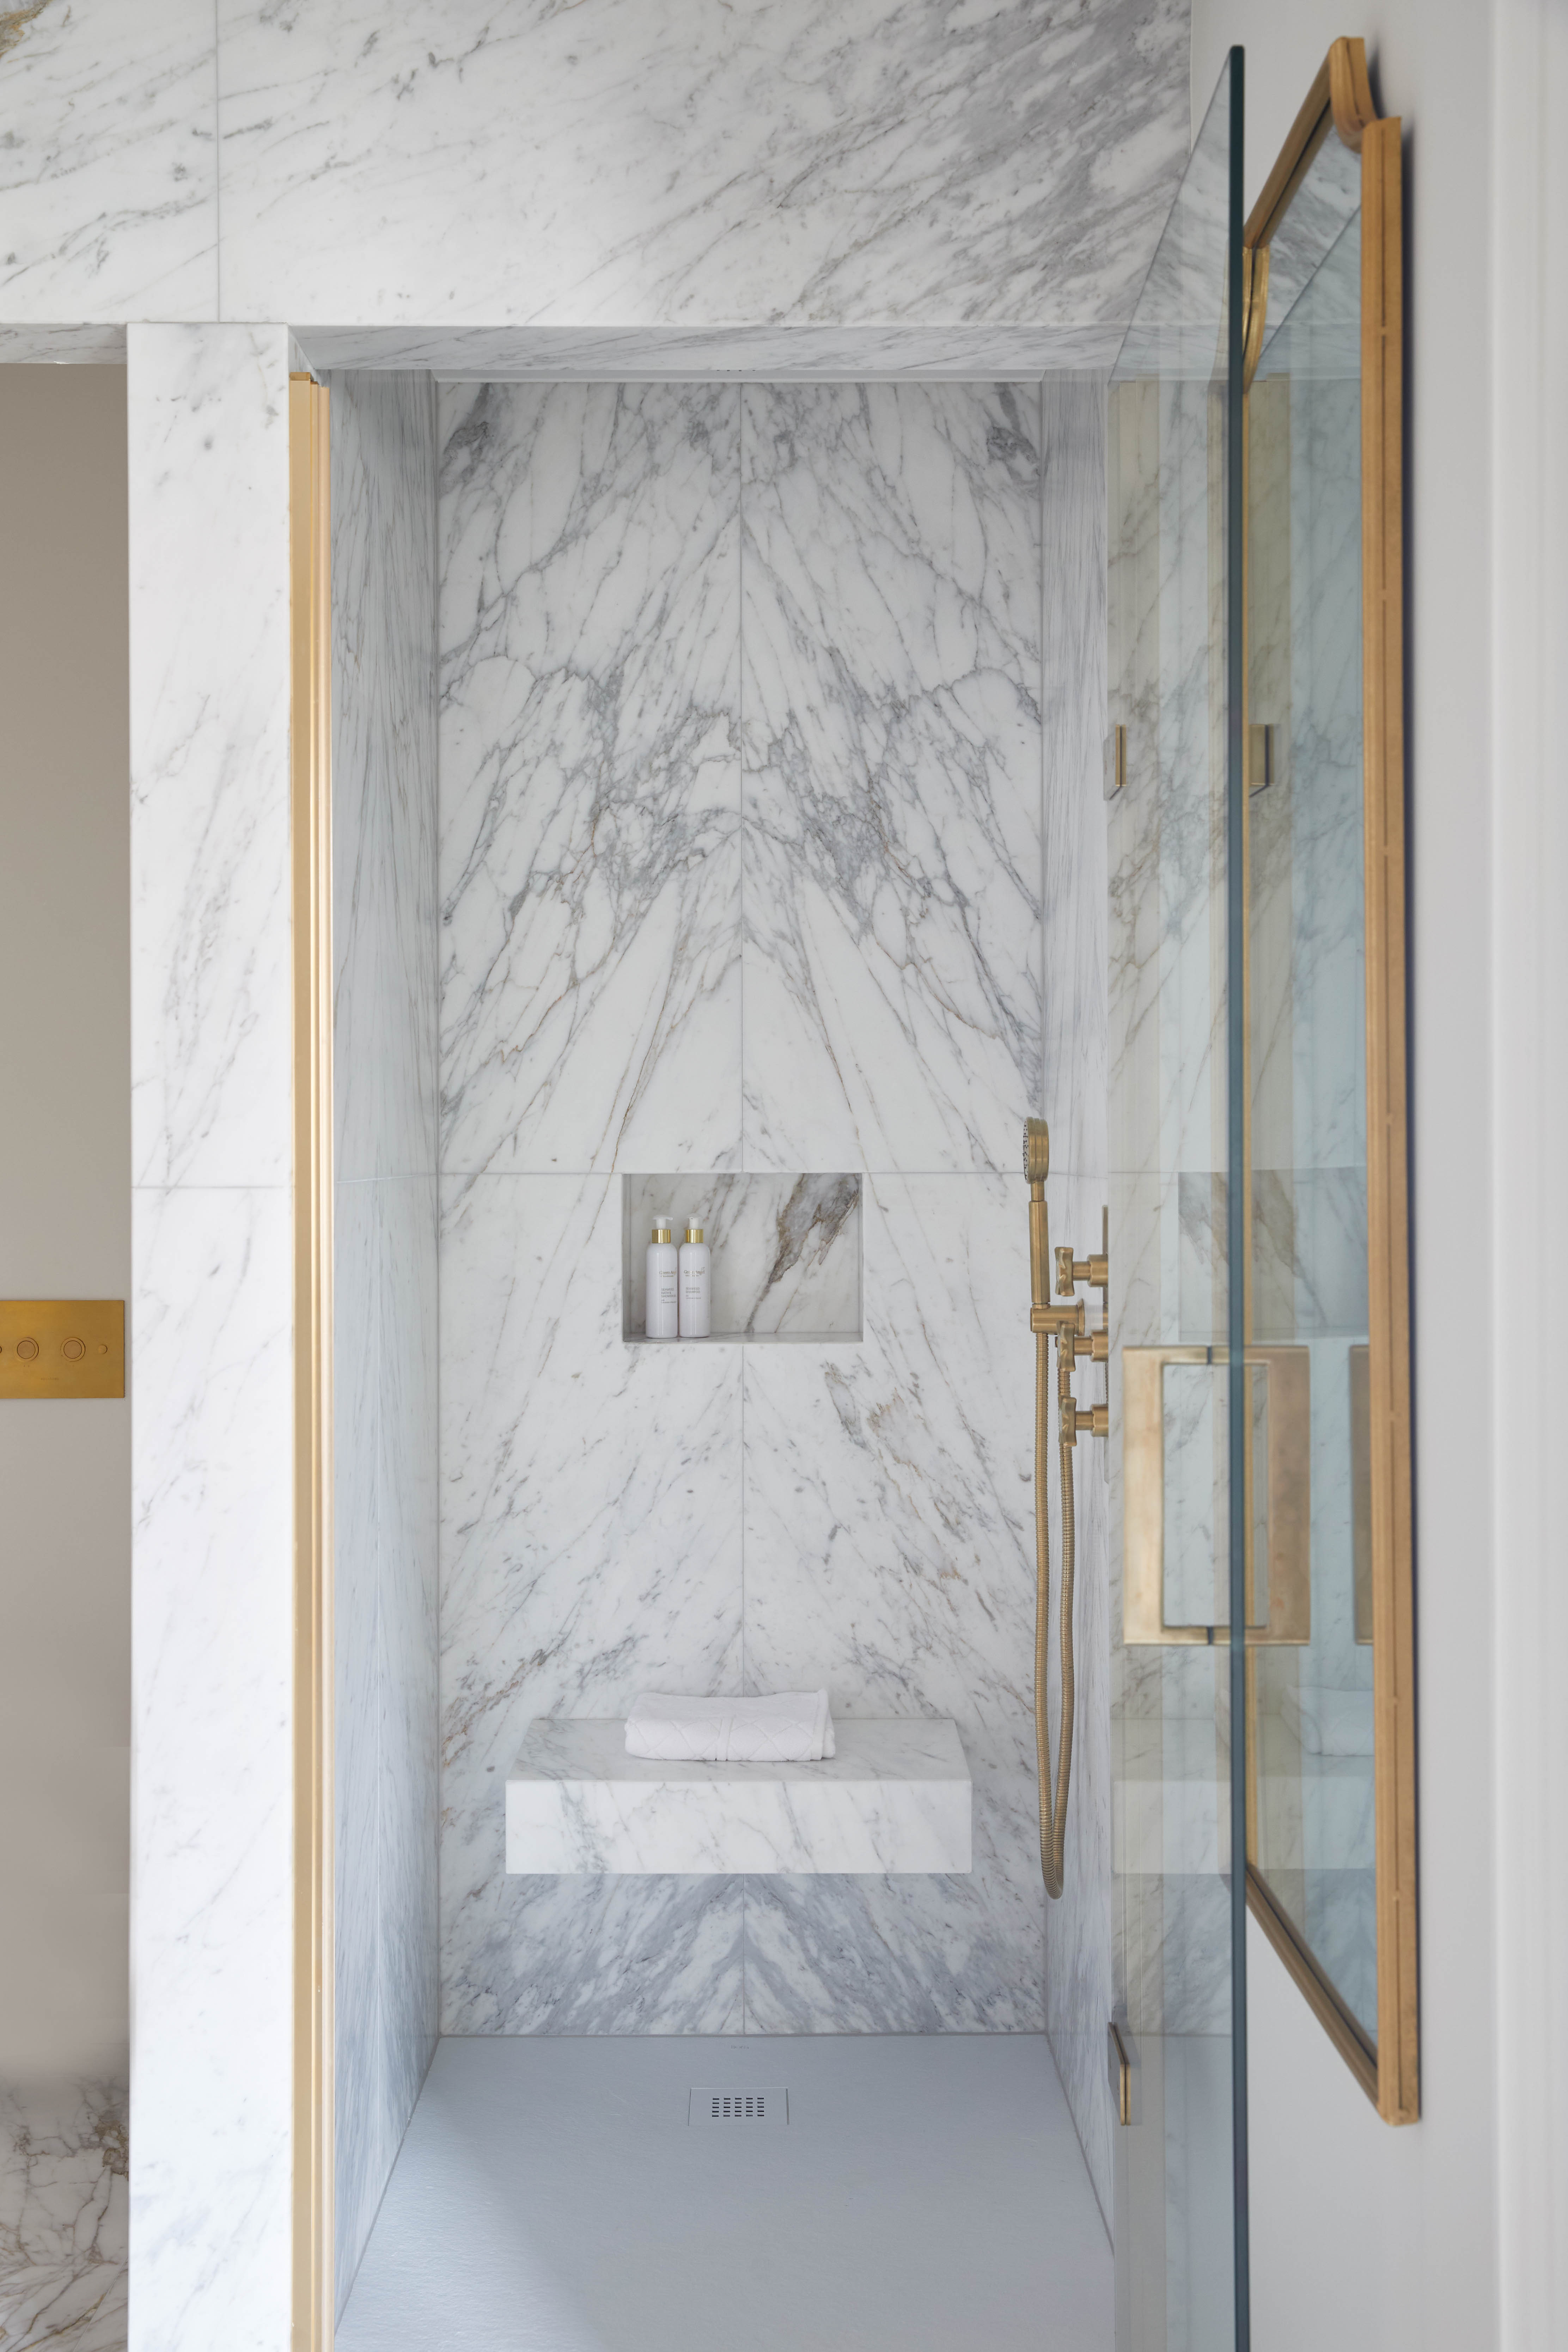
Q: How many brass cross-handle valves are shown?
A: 3